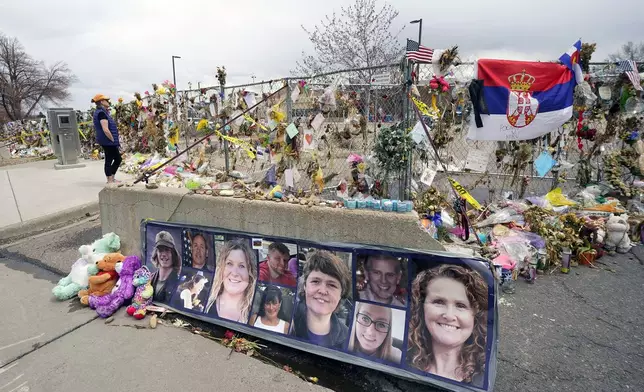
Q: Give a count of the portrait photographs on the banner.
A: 10